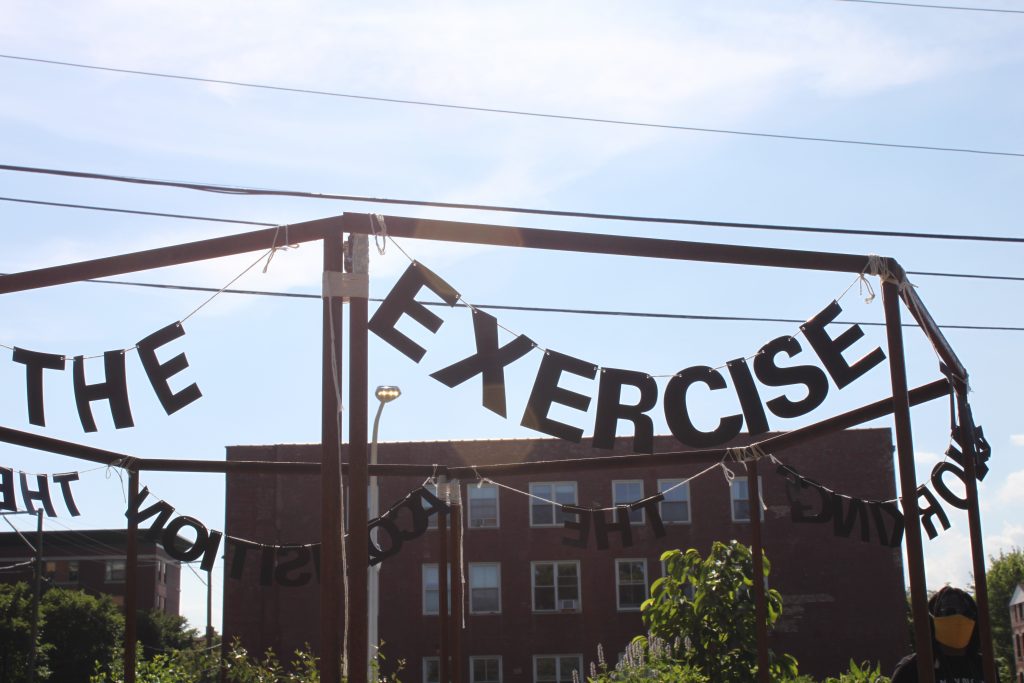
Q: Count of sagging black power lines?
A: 5